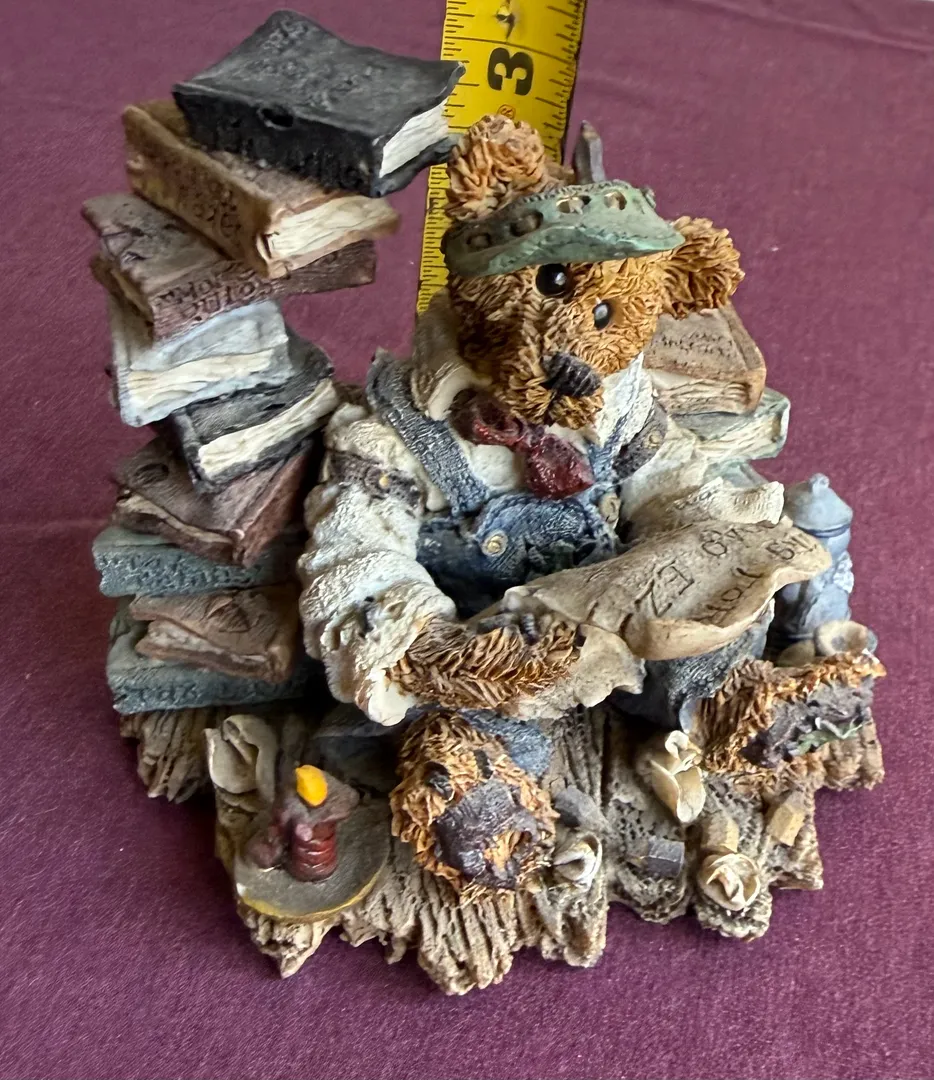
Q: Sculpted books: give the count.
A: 12